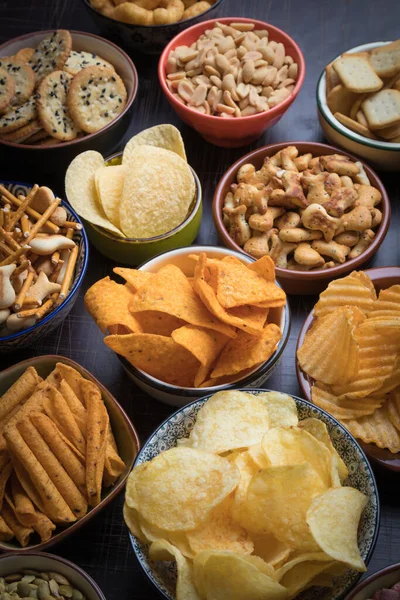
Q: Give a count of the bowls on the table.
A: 13